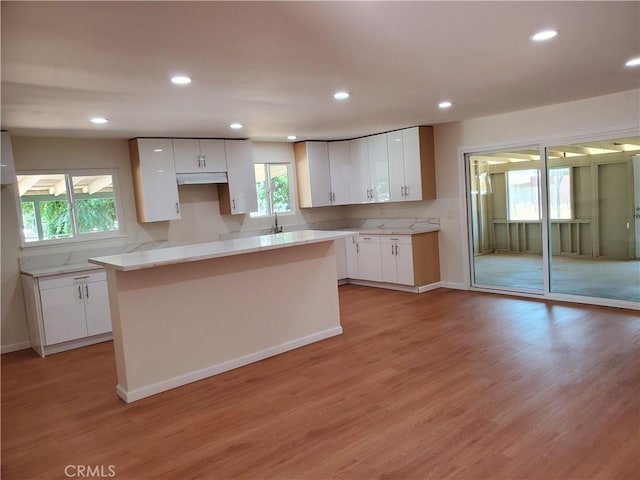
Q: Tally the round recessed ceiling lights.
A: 8